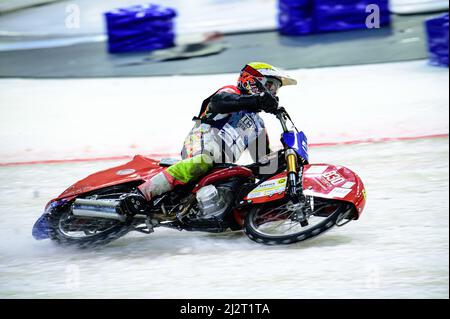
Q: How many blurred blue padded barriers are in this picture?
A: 3